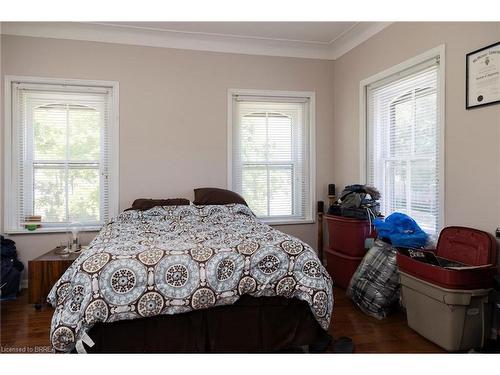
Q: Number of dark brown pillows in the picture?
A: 2